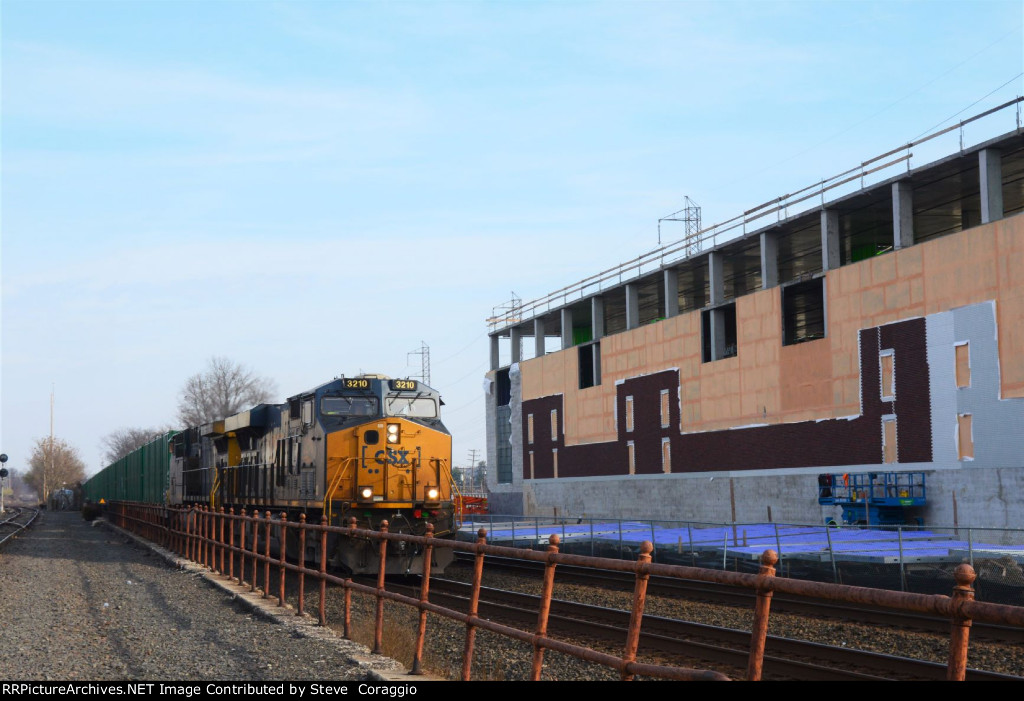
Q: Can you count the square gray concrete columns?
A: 12